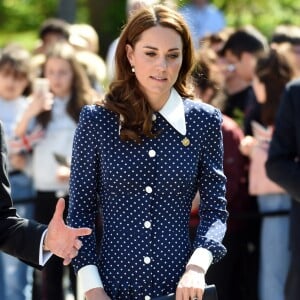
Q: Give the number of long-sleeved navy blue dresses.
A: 1